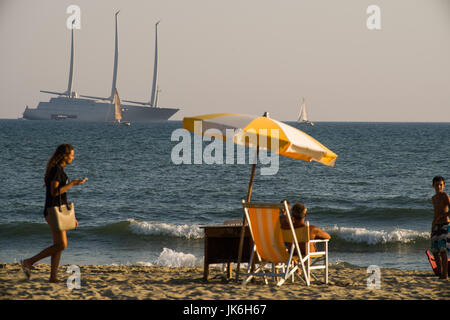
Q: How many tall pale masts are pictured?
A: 3